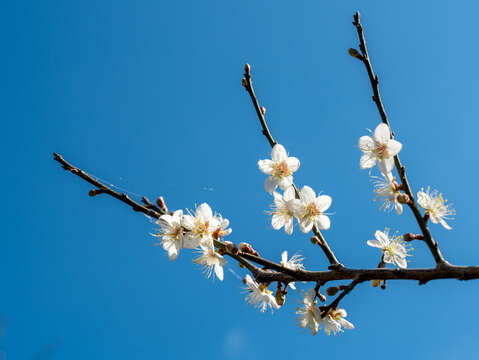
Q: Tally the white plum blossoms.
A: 15